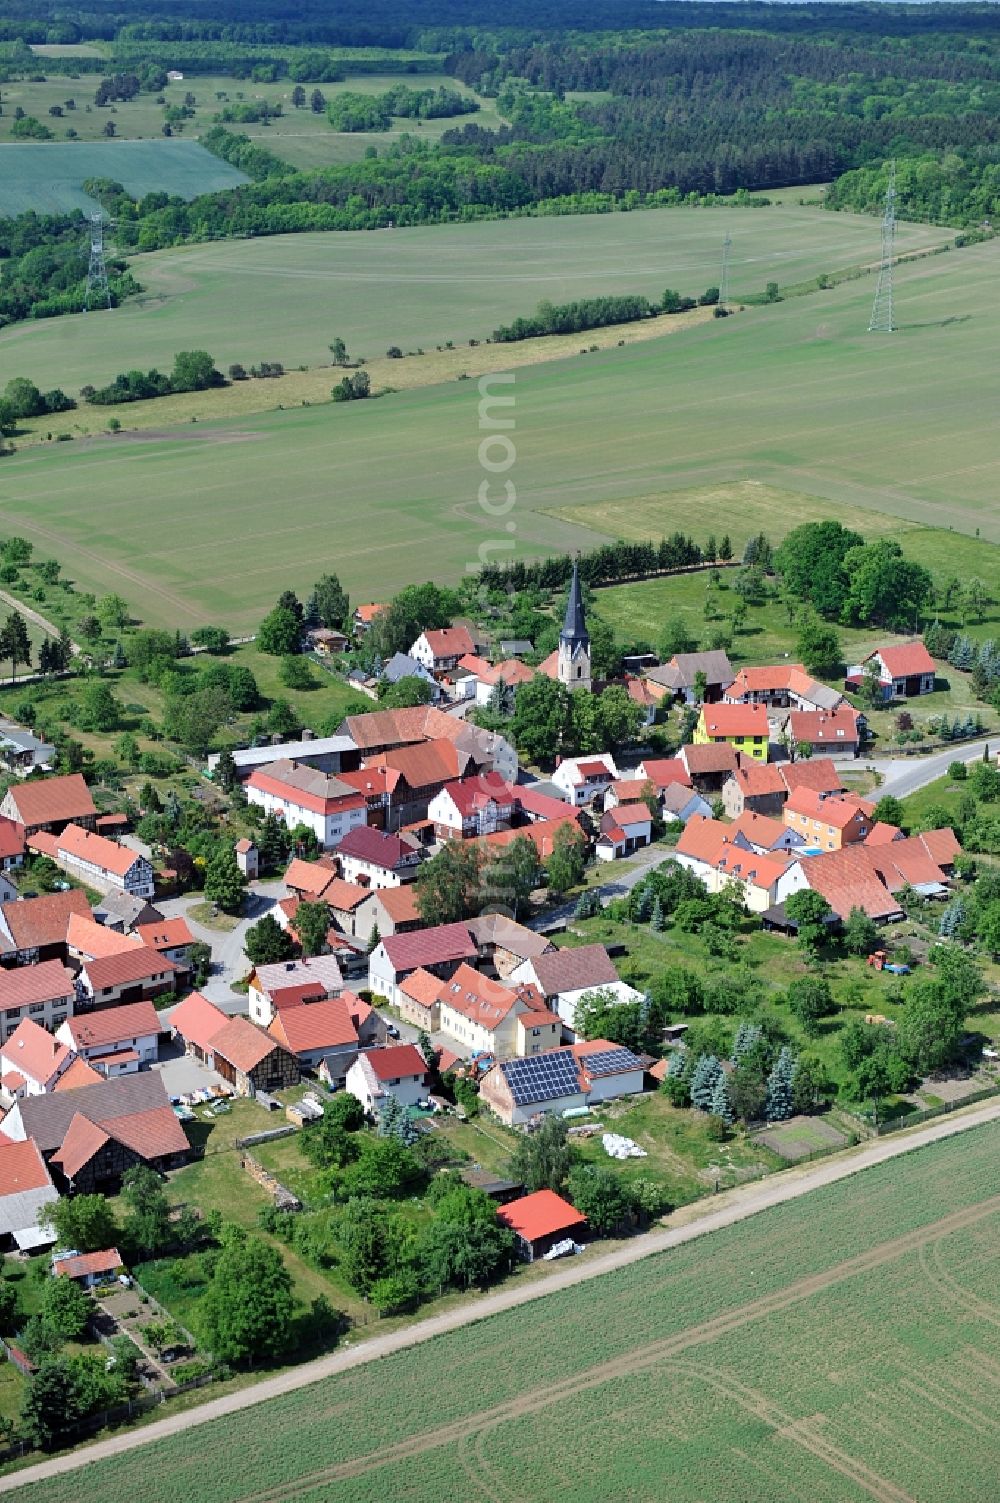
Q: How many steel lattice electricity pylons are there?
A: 3